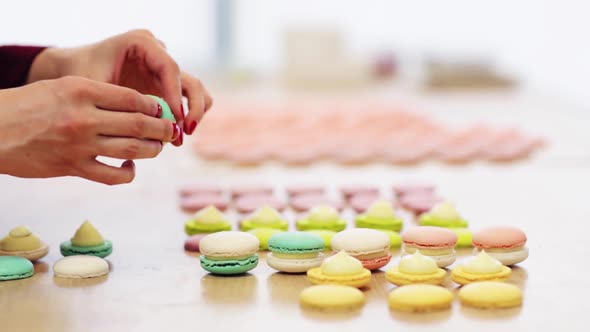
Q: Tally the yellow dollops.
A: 10